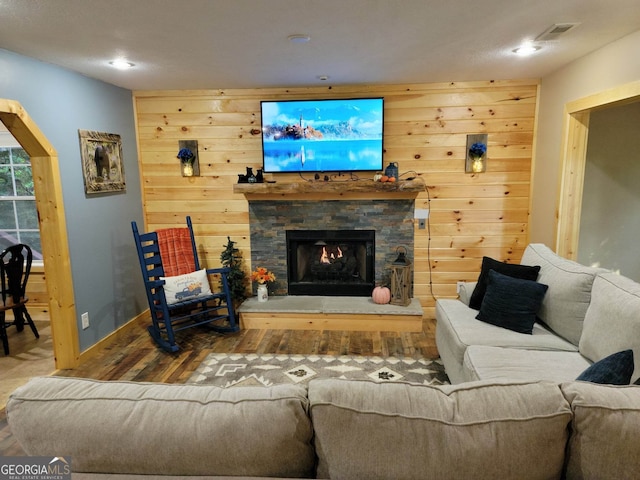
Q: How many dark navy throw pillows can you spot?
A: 3